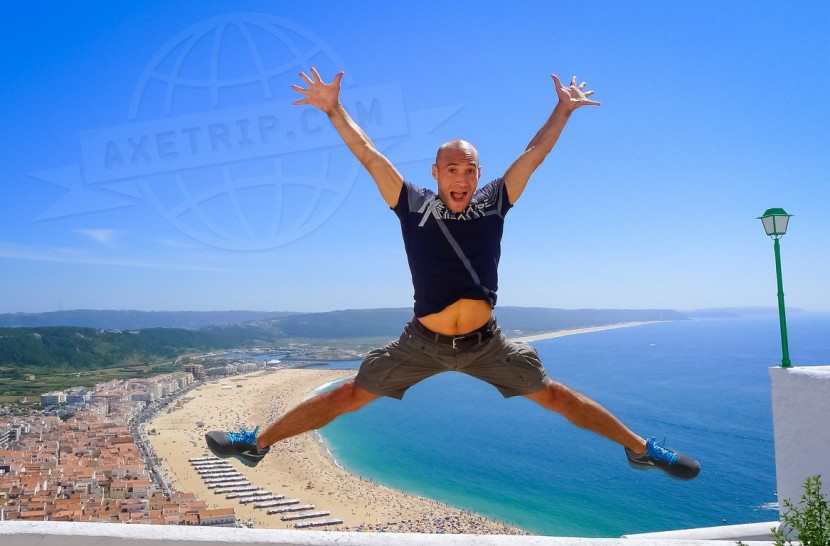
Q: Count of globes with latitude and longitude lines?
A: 1